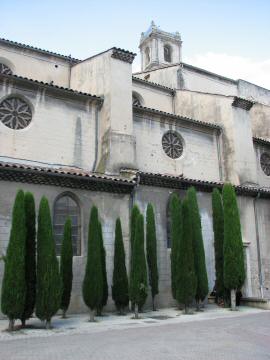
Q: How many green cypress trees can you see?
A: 15